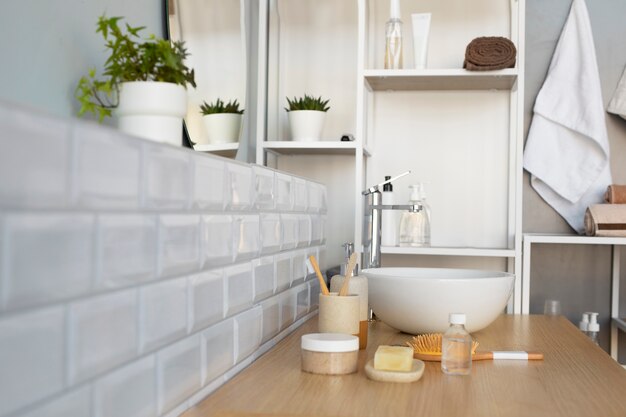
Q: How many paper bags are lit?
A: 0